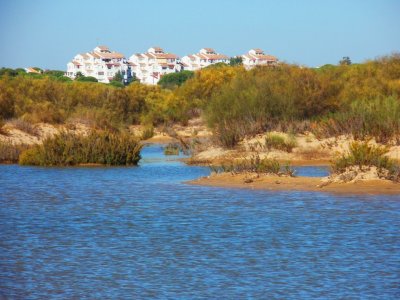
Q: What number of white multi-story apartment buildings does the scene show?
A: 4